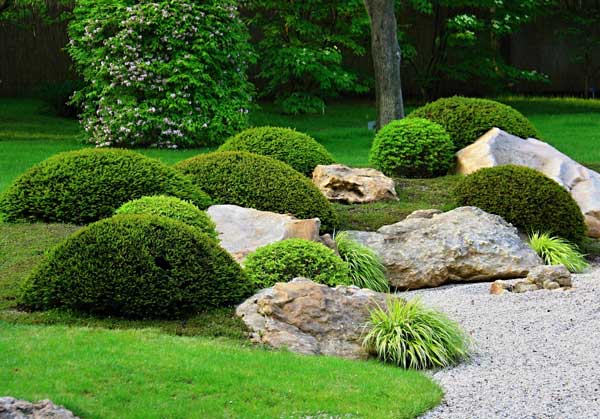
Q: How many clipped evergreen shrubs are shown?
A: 9